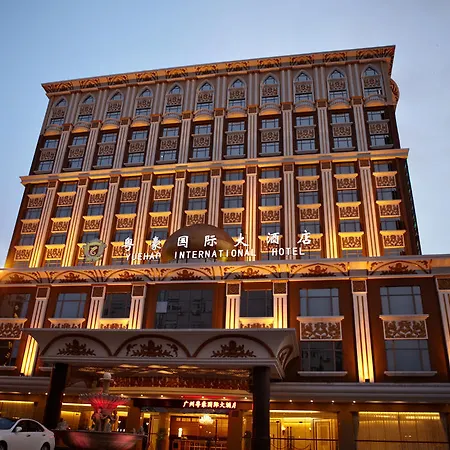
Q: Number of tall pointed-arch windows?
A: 11